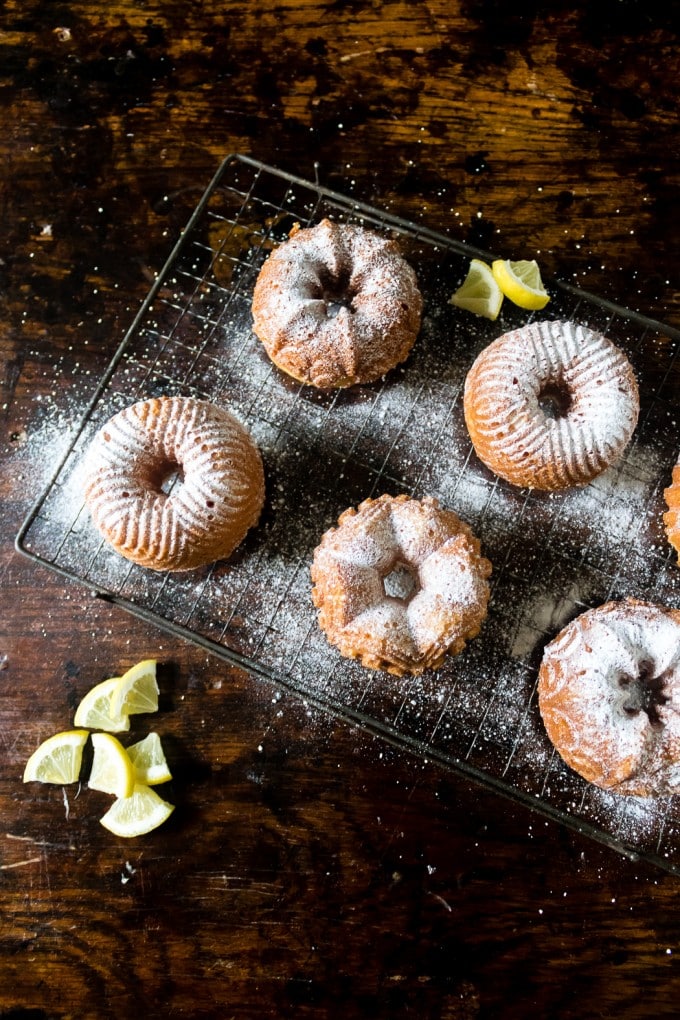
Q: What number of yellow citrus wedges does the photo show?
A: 8